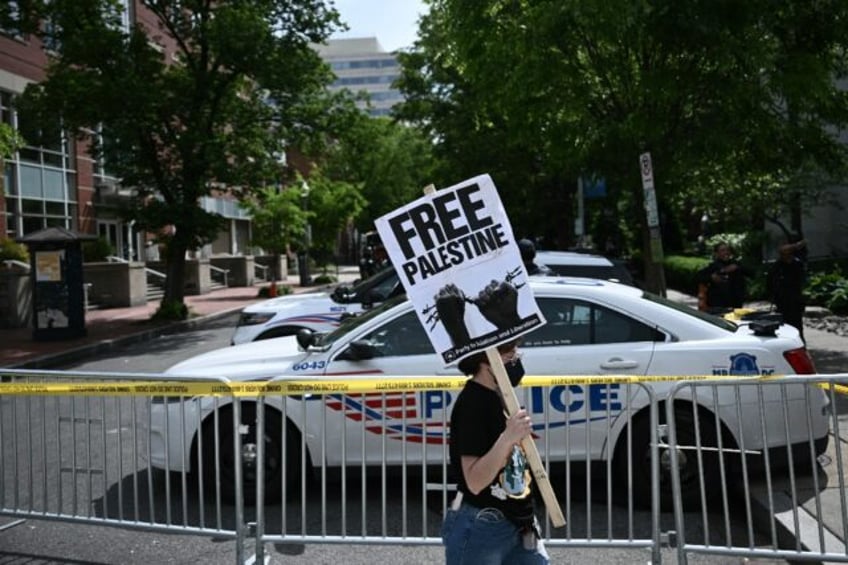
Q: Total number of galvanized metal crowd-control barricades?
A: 3